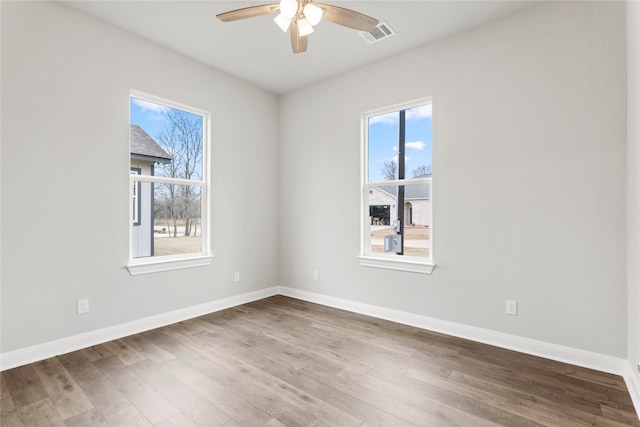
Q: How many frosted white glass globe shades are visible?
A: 4